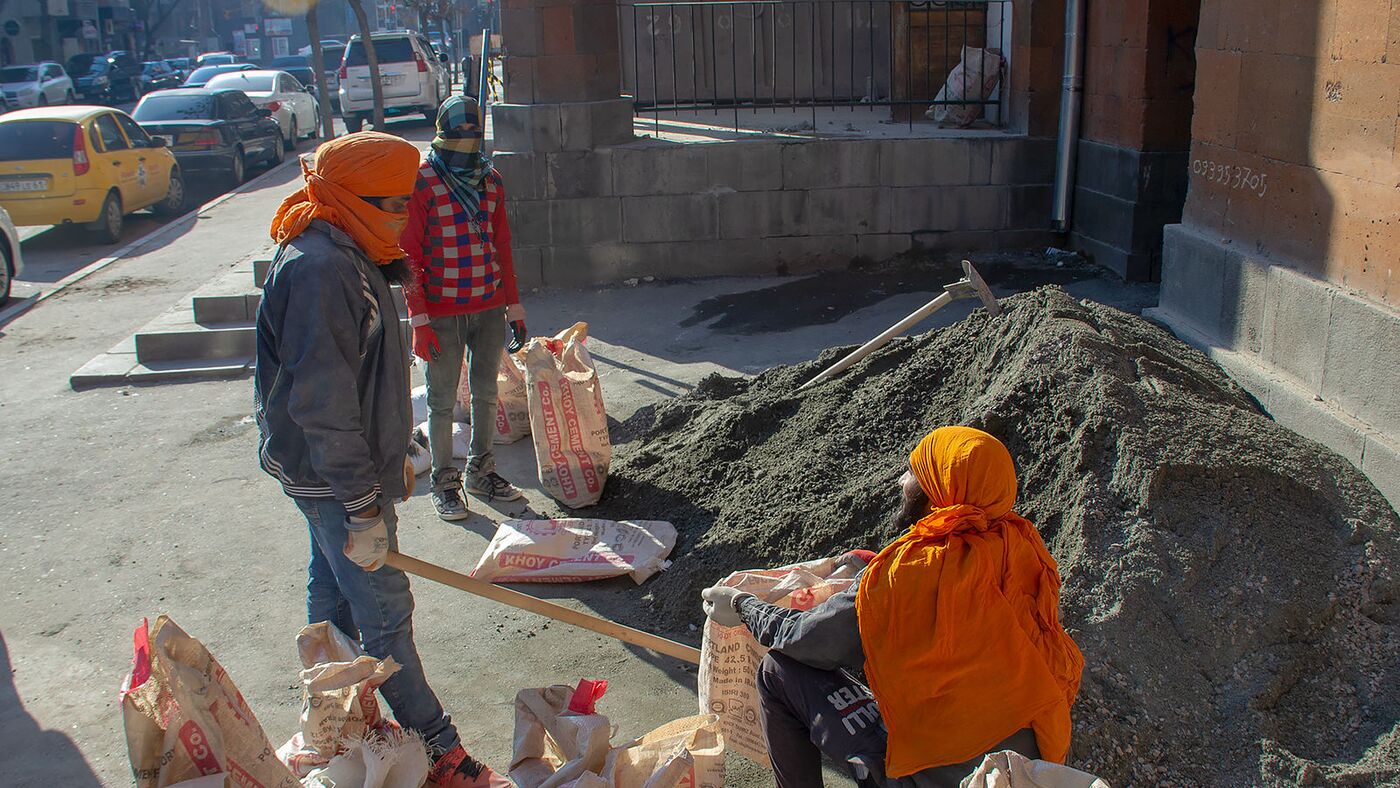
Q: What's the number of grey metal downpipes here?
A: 1